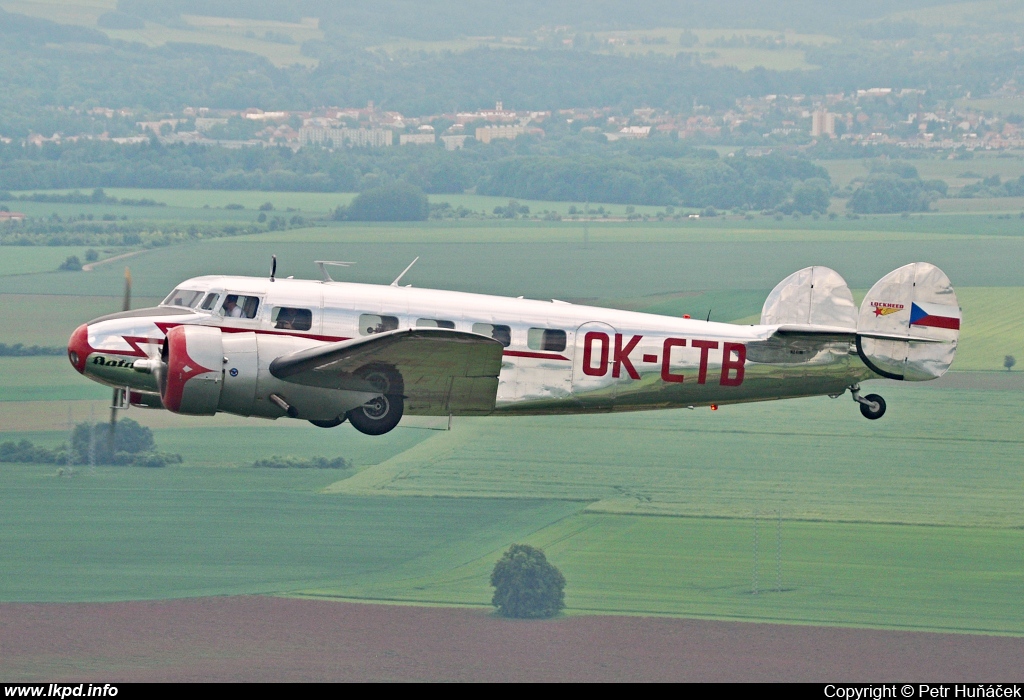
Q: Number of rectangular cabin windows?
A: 5